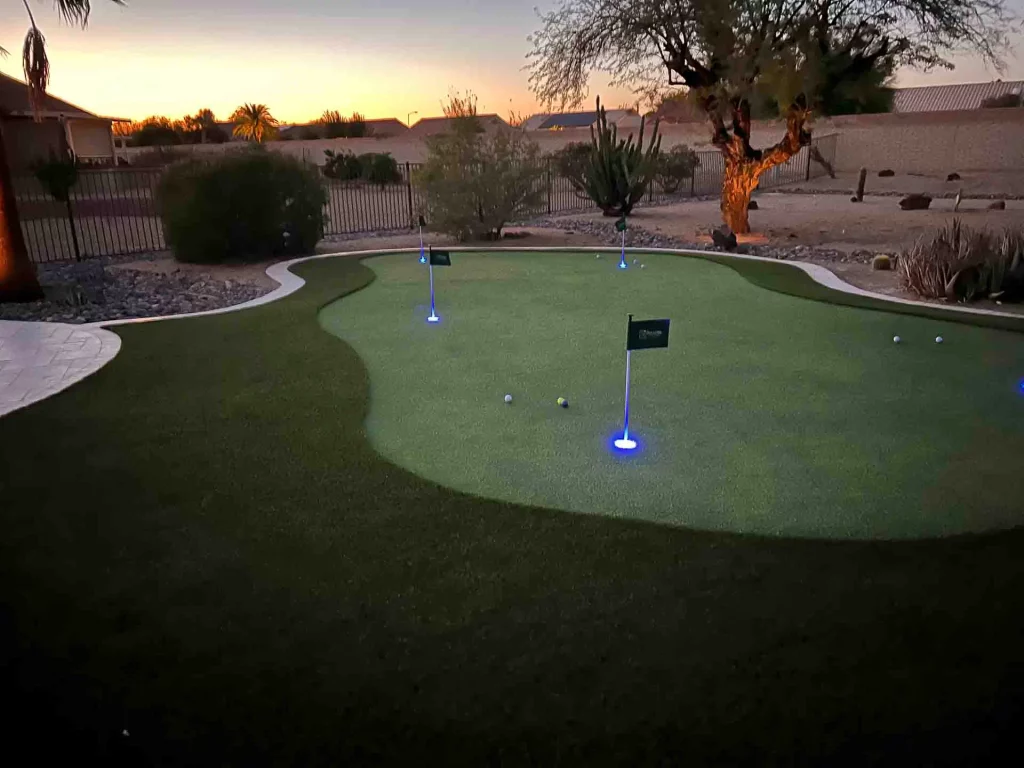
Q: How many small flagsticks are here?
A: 4